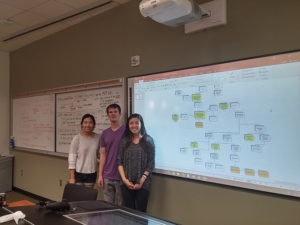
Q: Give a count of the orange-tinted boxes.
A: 4